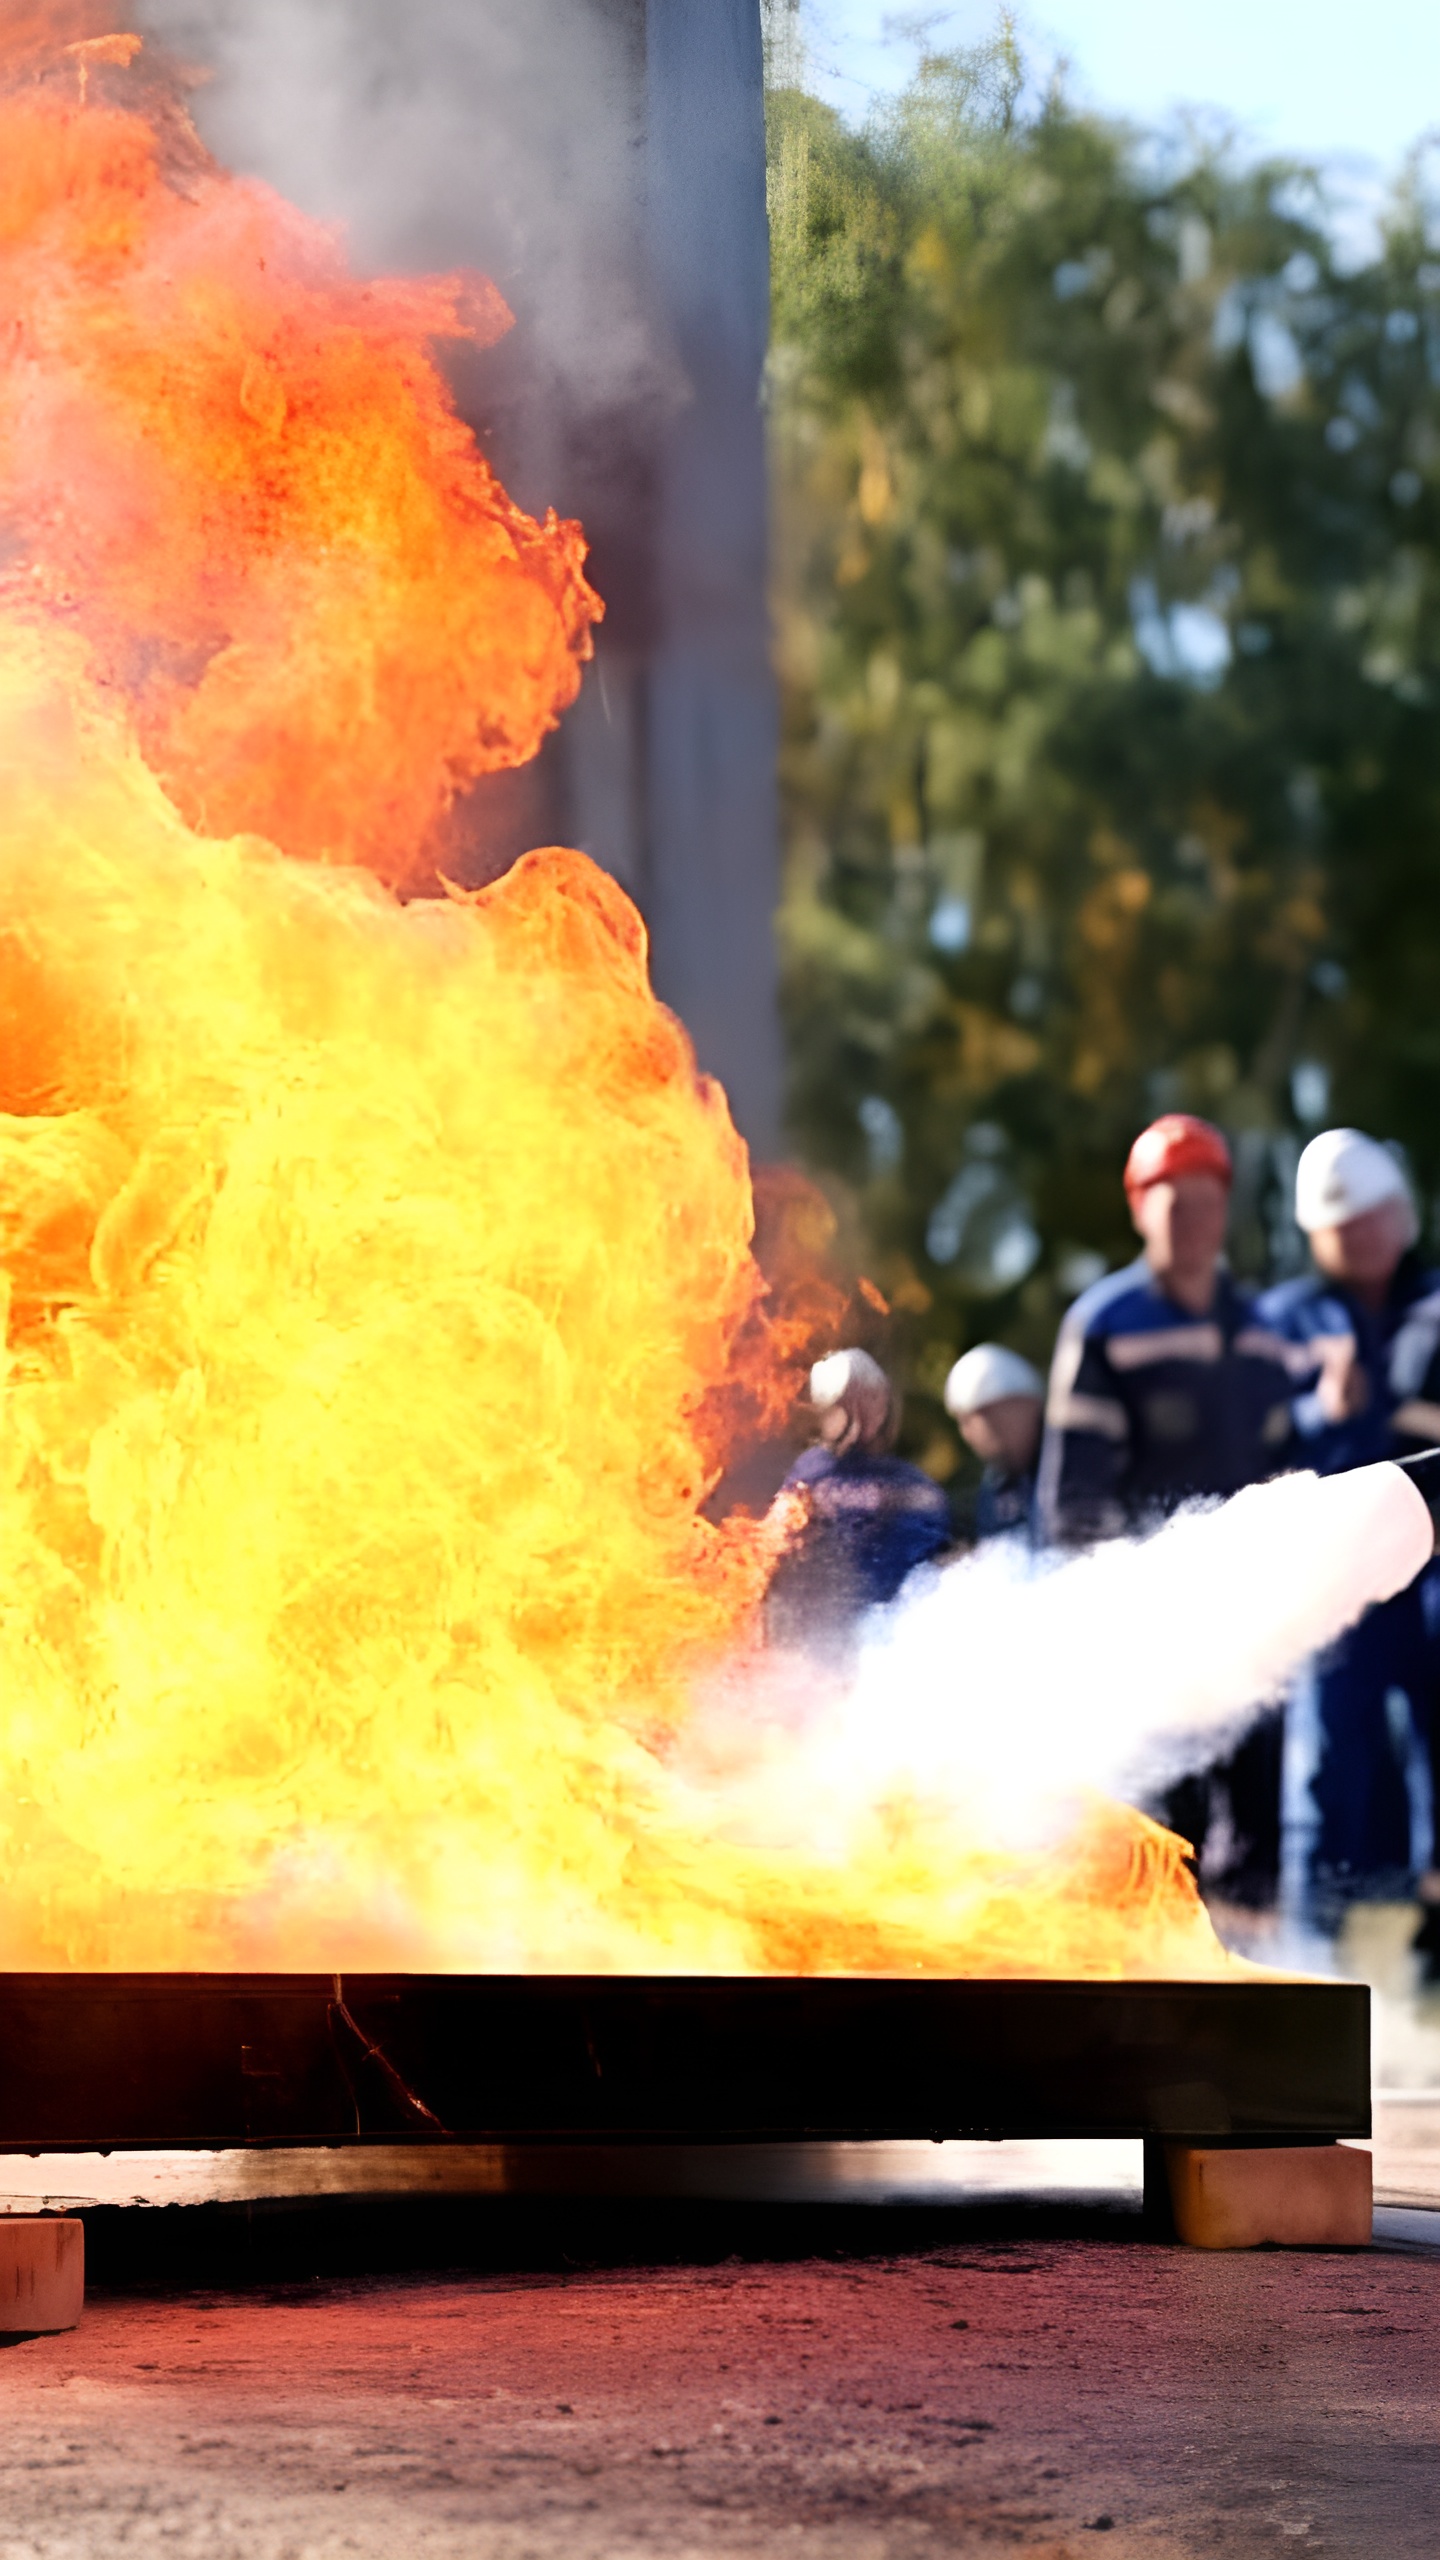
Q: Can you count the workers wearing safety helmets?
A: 4